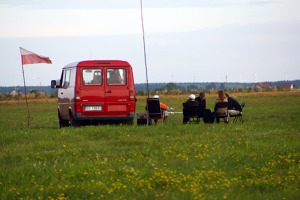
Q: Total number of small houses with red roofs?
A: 2